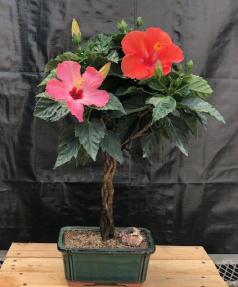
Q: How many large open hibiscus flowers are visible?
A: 2